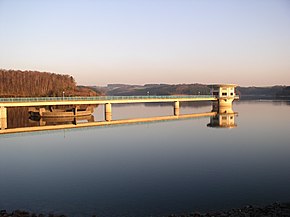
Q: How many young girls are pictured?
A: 0